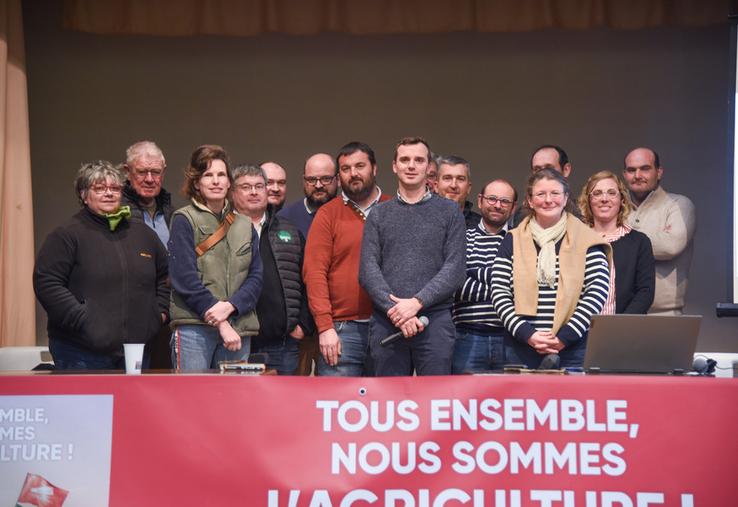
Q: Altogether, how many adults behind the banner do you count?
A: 15